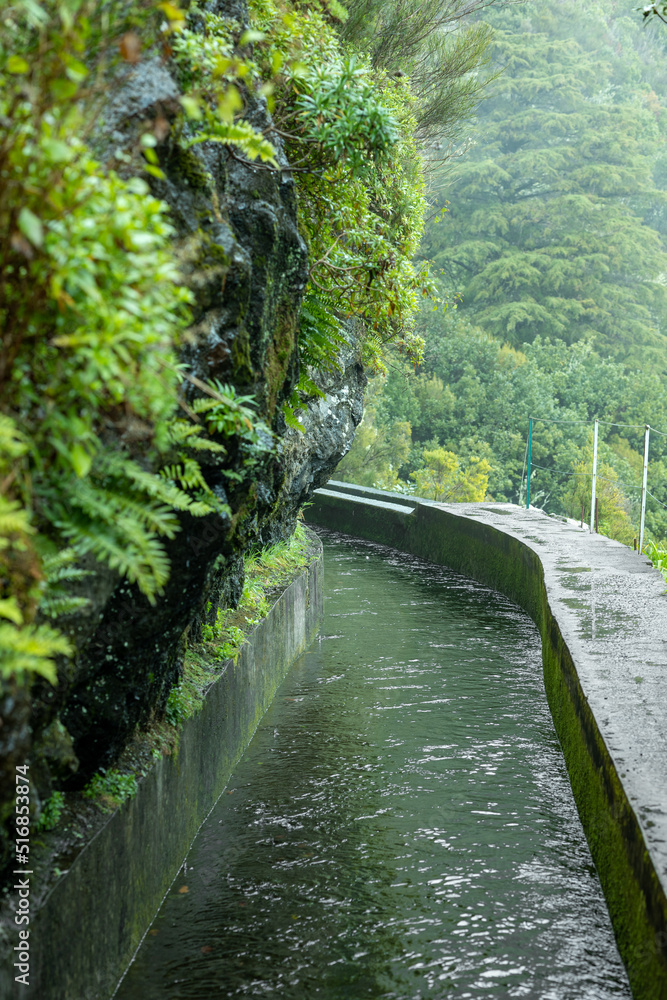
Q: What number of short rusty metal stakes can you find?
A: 3